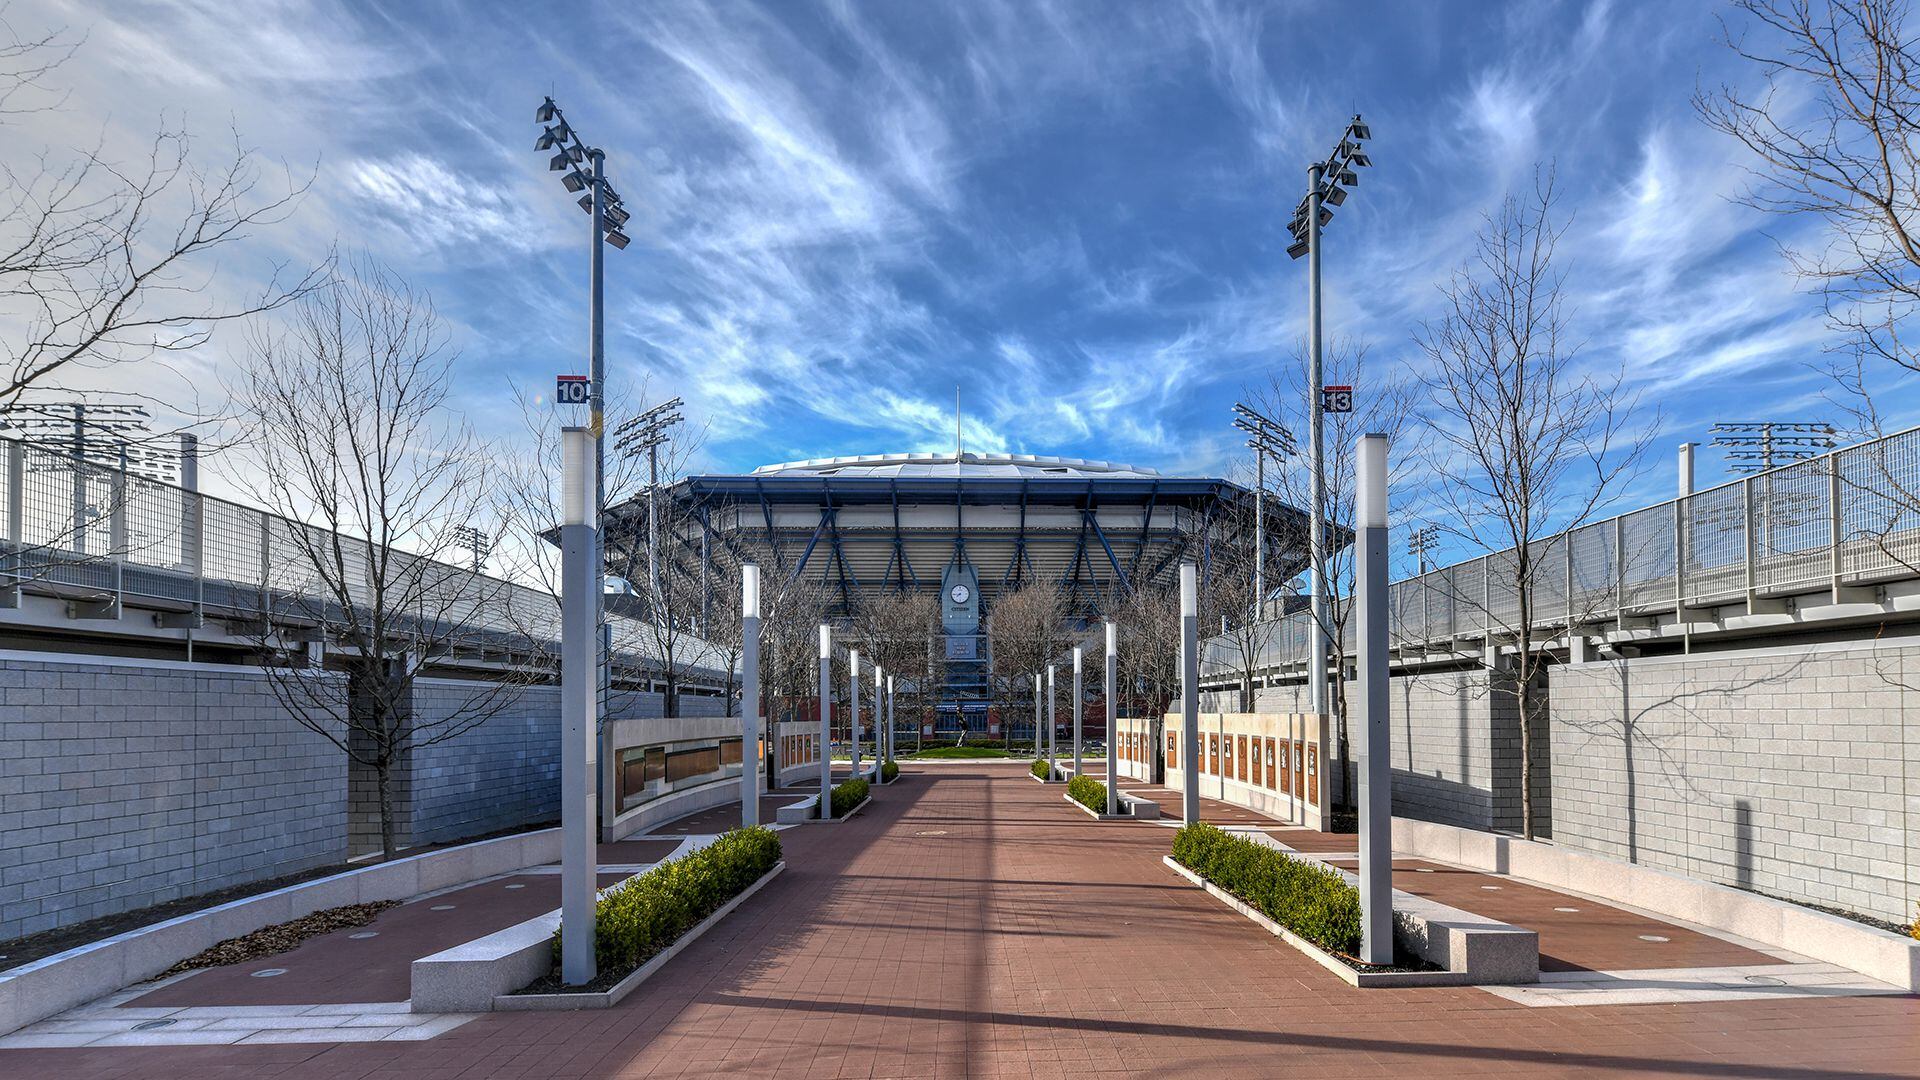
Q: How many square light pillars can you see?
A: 12